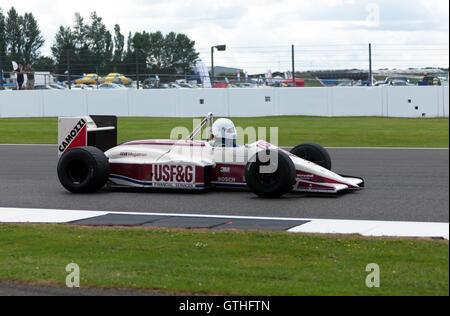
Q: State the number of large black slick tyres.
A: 3